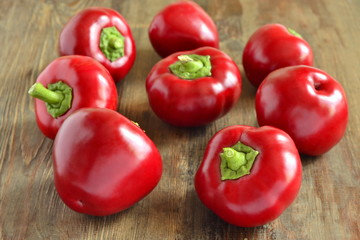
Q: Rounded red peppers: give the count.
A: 8